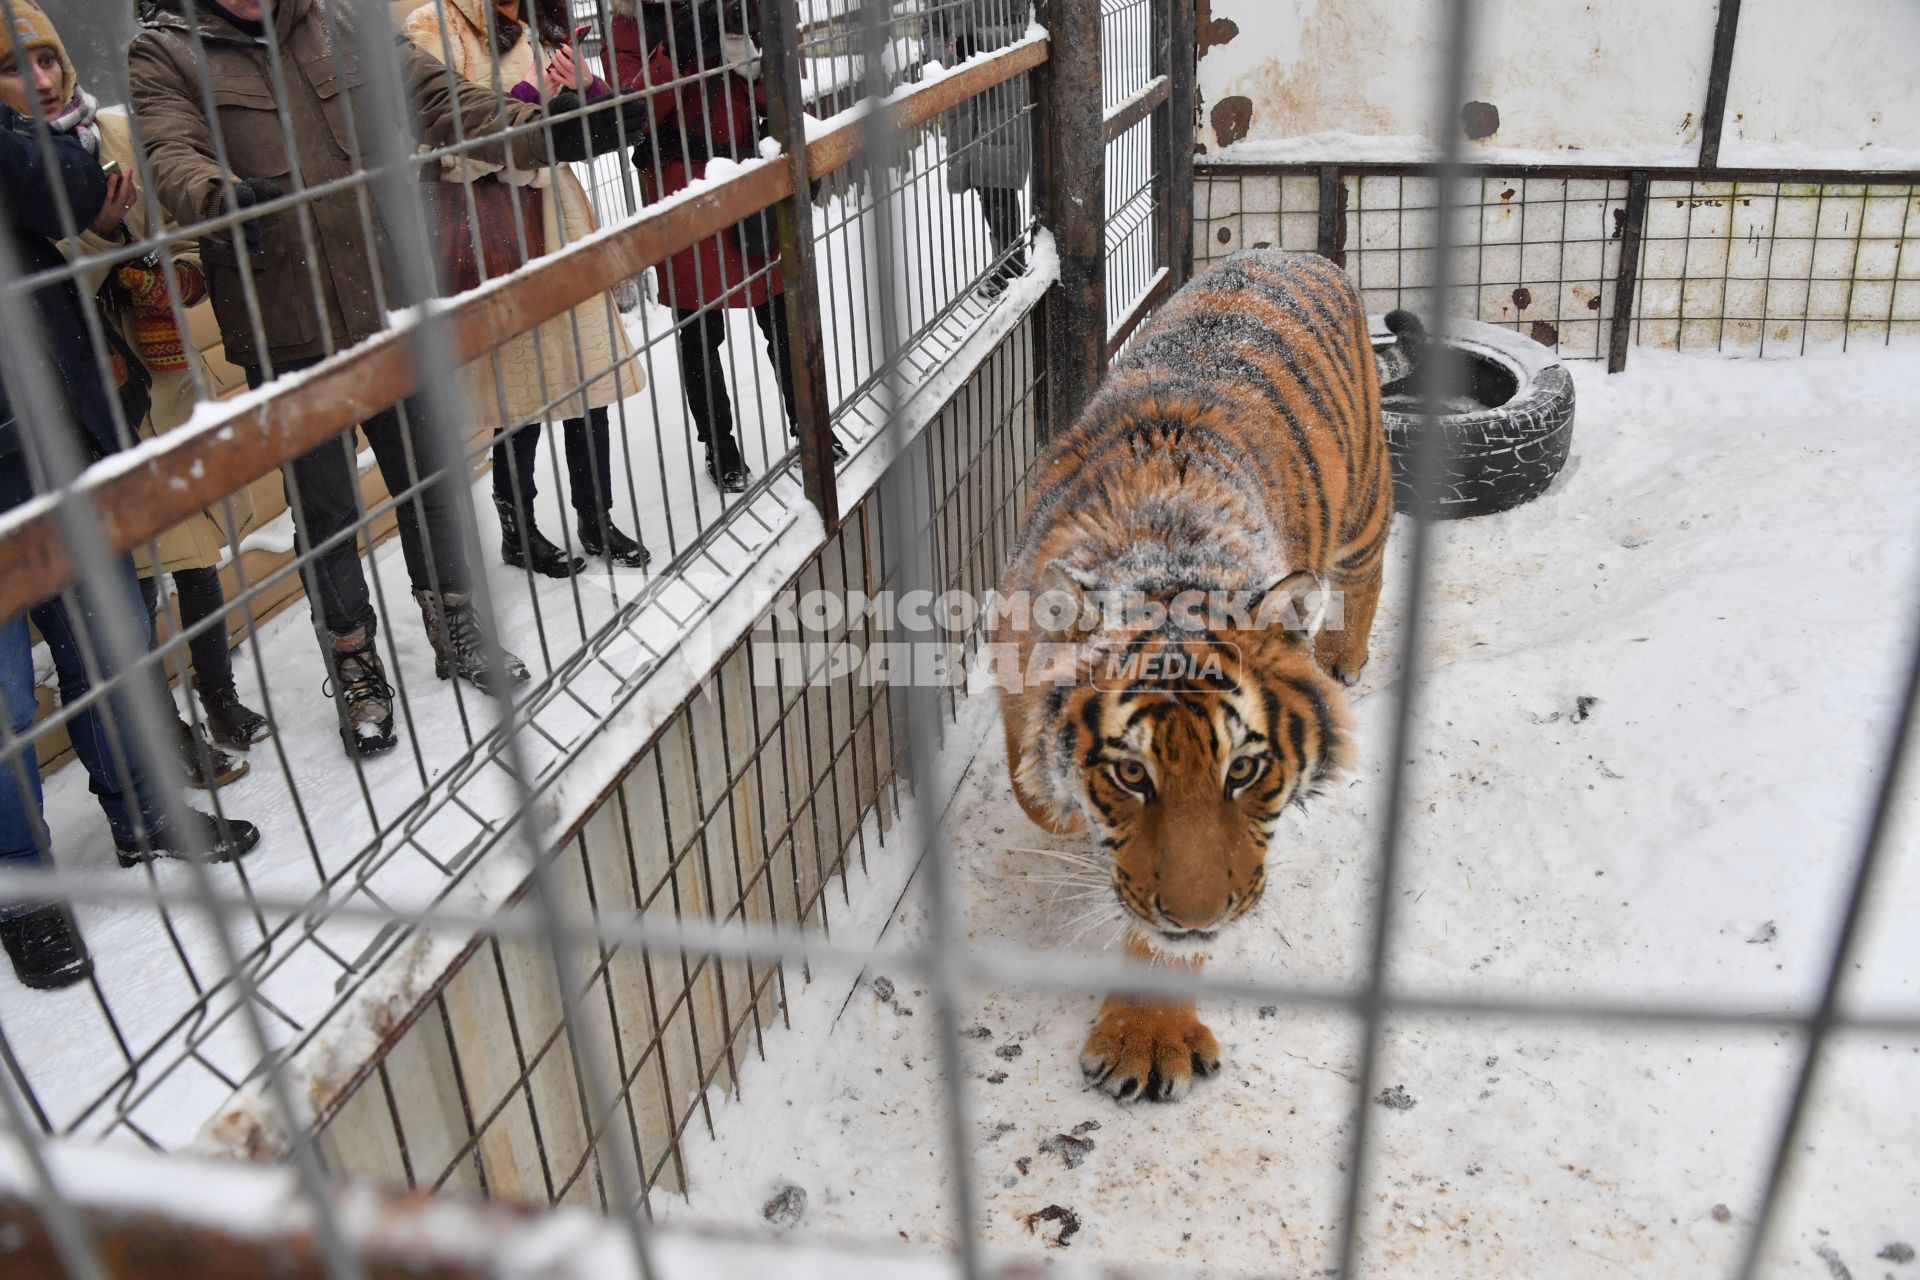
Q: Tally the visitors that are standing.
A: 6